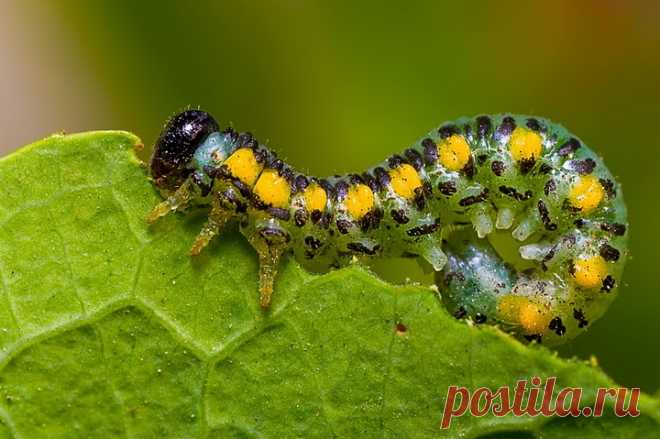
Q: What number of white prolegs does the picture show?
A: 5